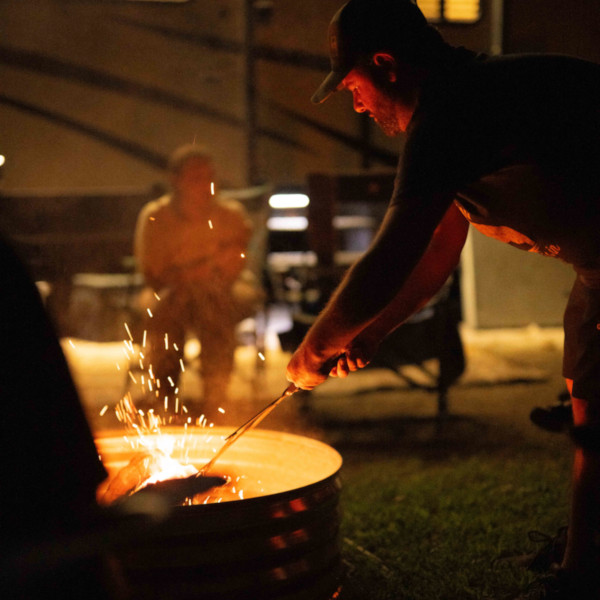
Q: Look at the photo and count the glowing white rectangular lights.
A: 2